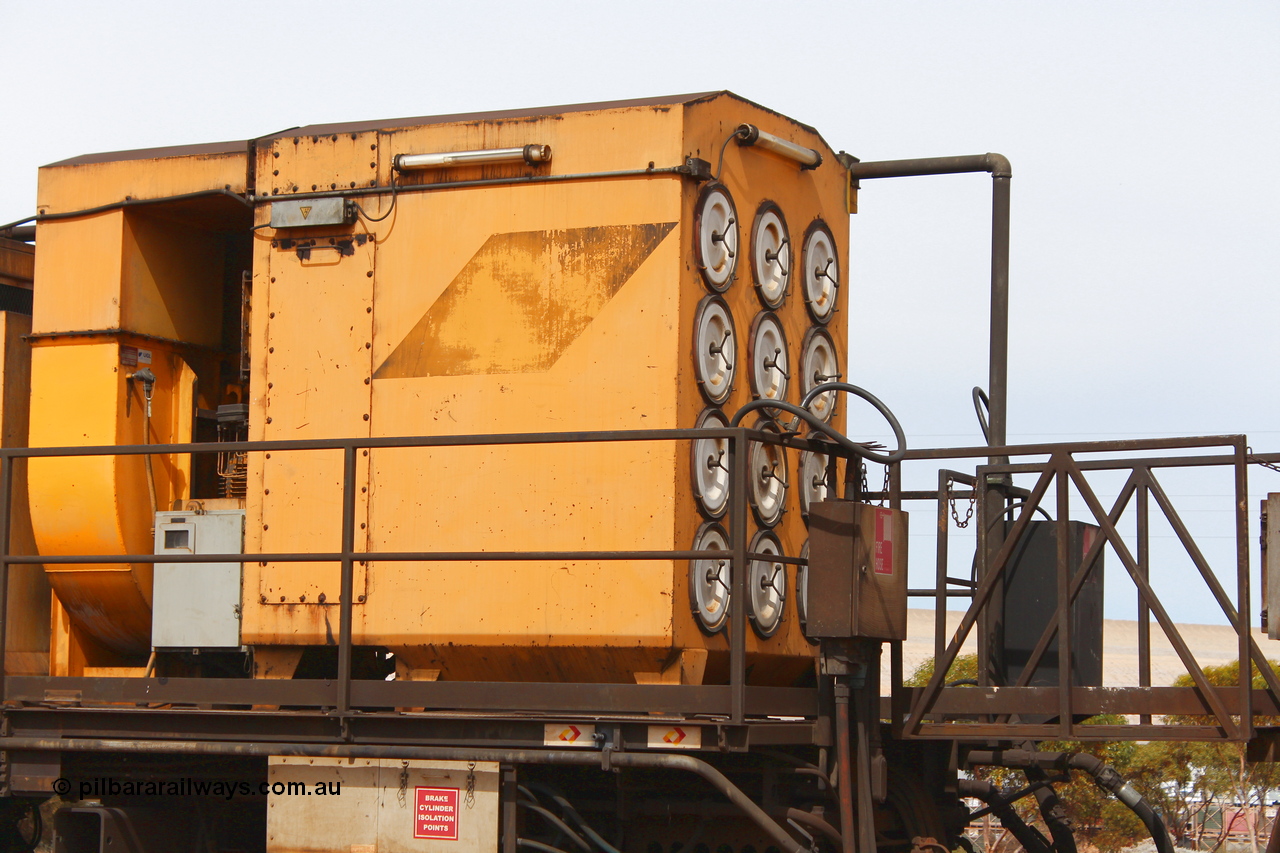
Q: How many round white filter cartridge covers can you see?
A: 12